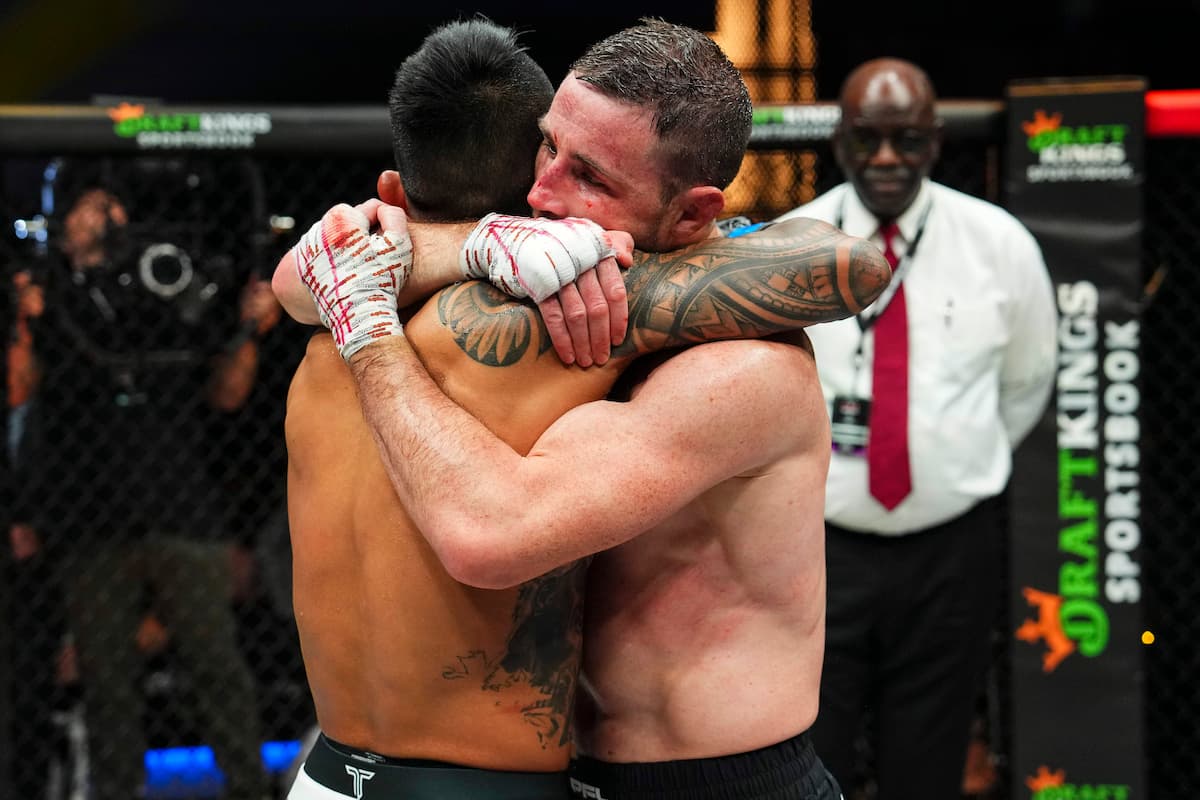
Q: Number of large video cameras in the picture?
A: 1